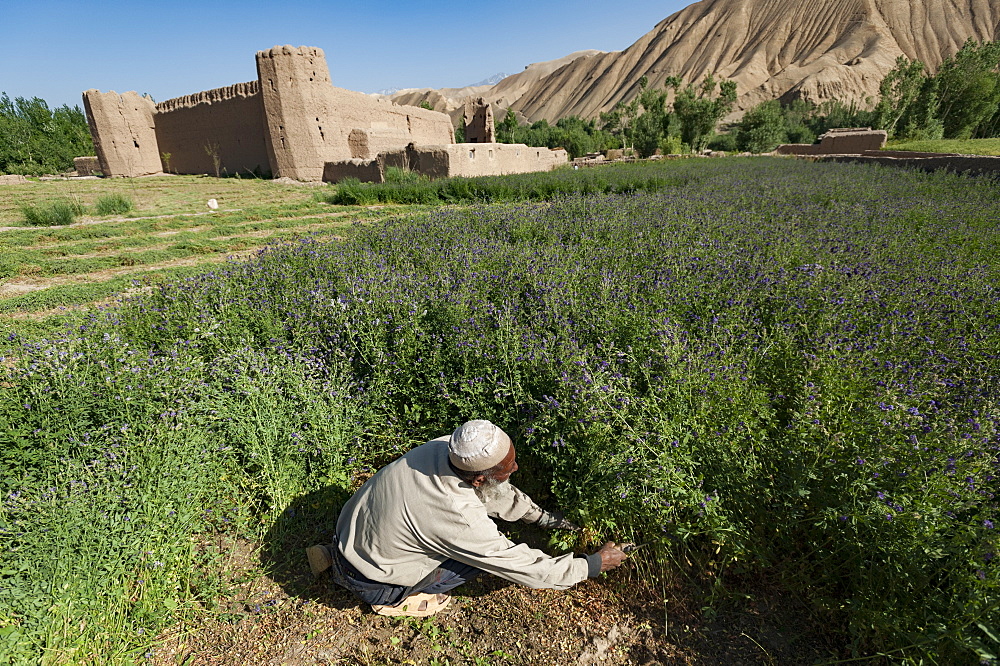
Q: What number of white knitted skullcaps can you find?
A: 1